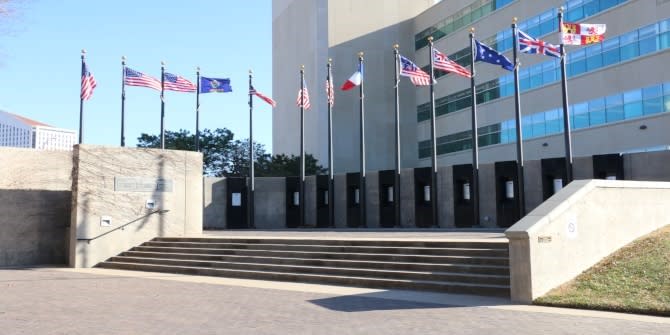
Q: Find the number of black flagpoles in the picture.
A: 13